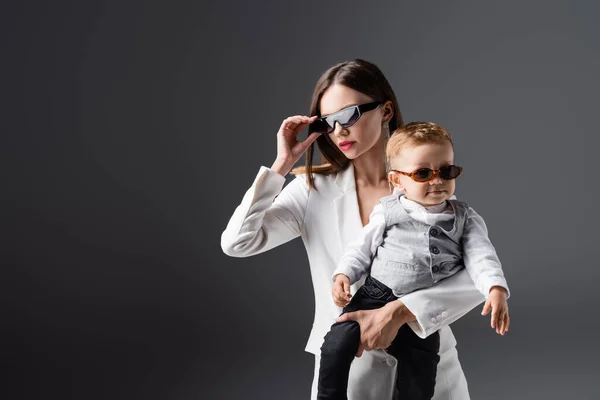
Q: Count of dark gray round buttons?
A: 3